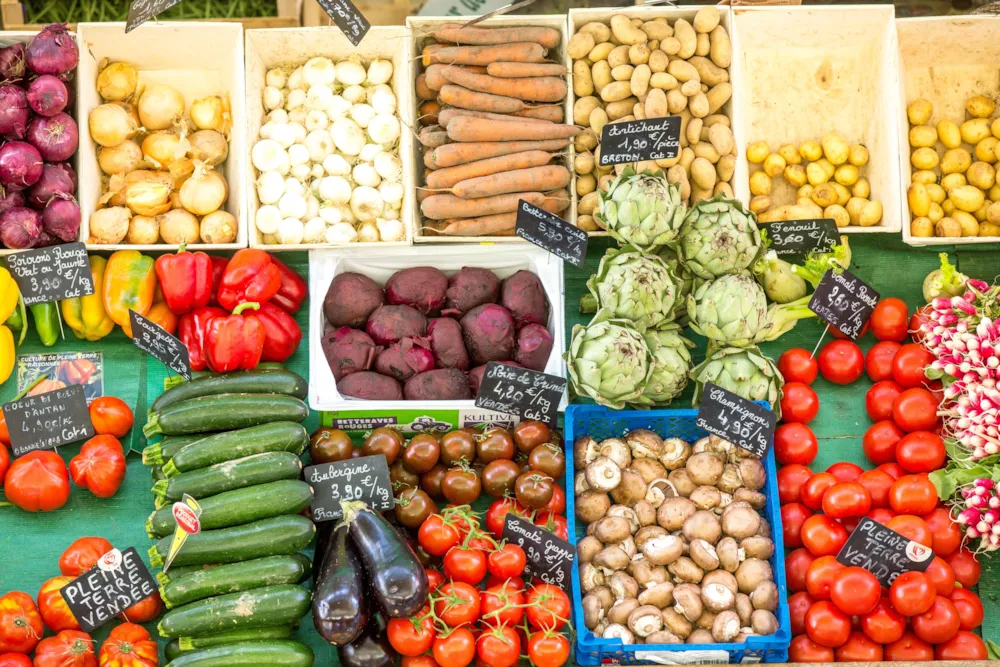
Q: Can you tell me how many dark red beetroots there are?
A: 13